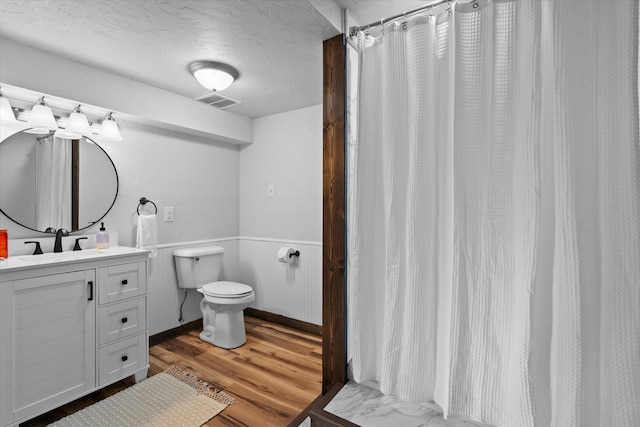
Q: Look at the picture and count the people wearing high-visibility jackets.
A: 0